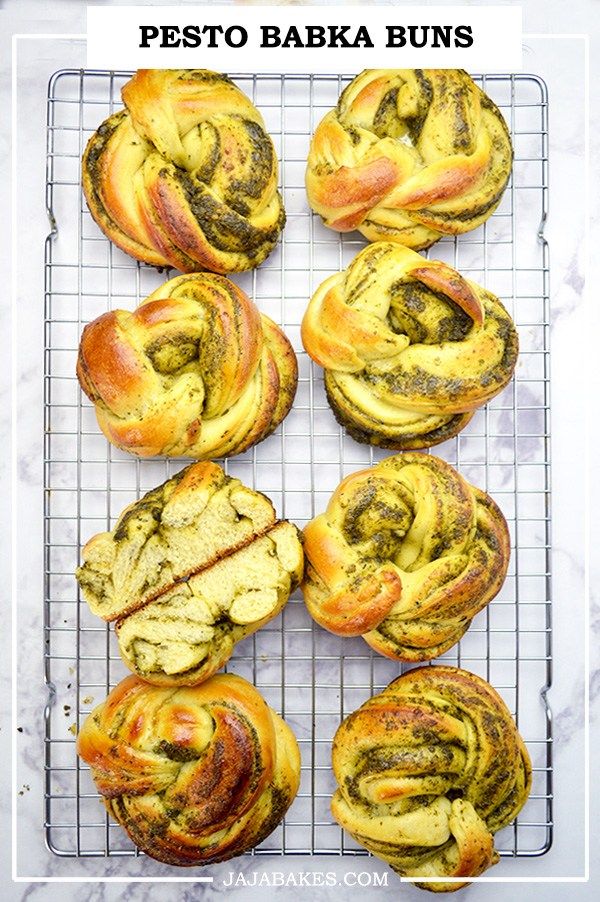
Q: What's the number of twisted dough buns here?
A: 8